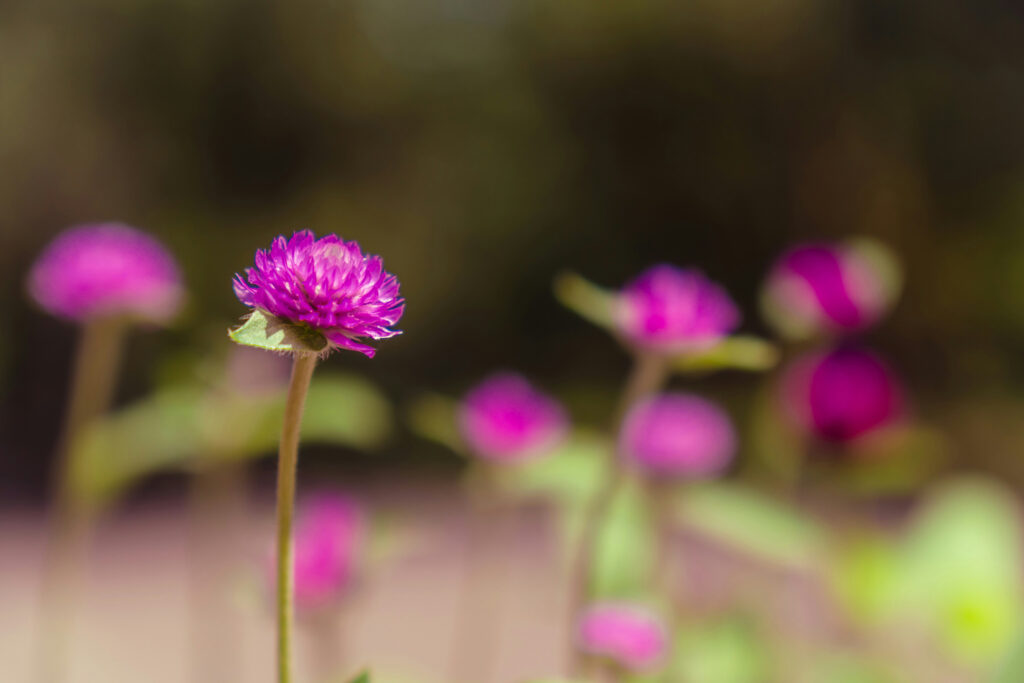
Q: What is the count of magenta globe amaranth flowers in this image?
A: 9